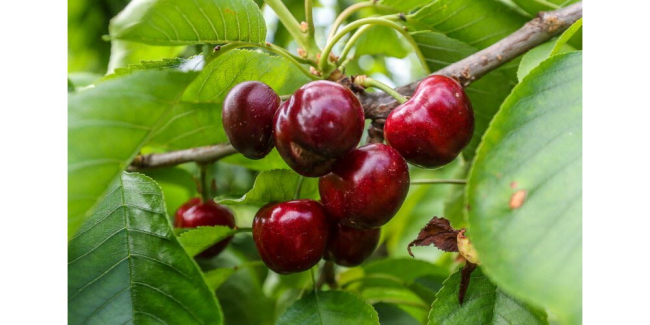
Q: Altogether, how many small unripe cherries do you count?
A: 0